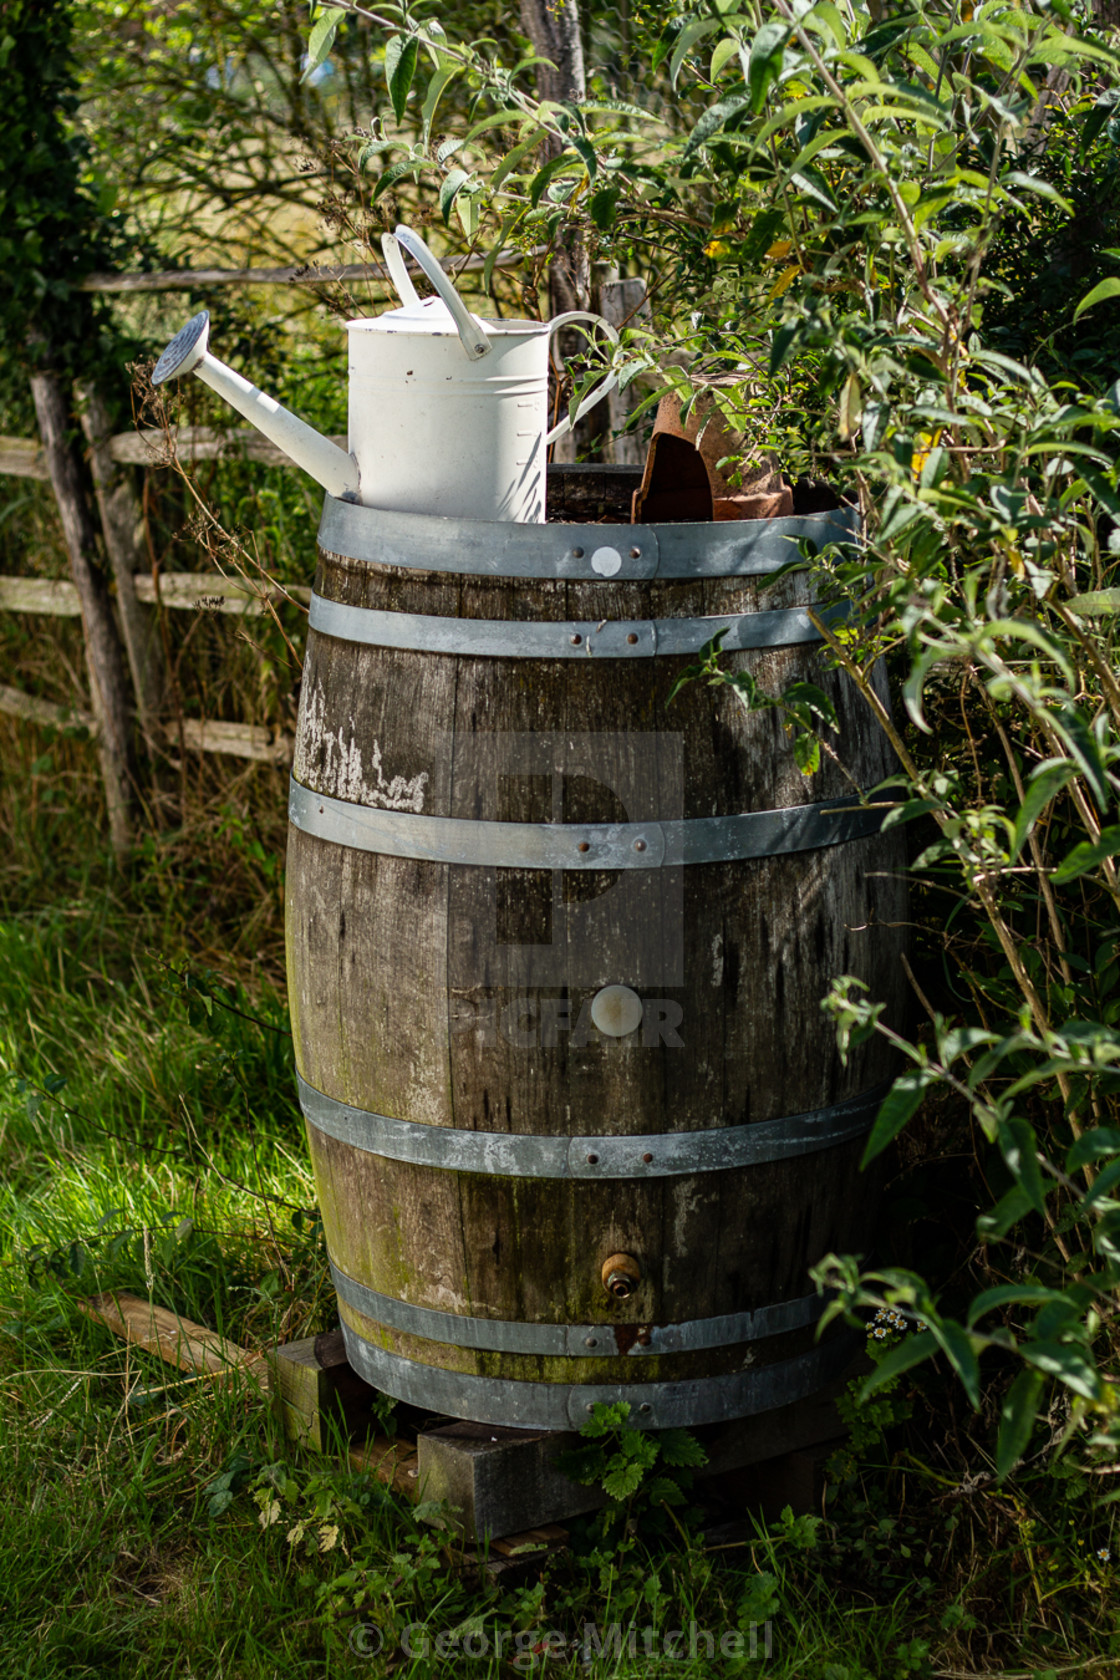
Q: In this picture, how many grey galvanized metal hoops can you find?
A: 6